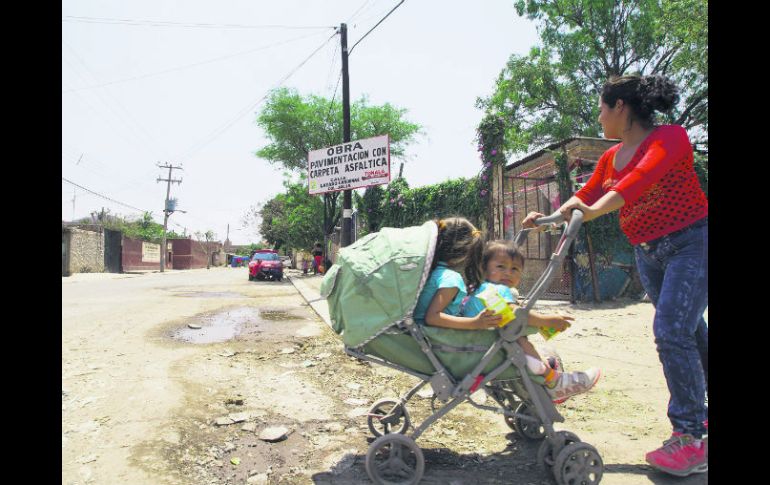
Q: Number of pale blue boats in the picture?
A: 0